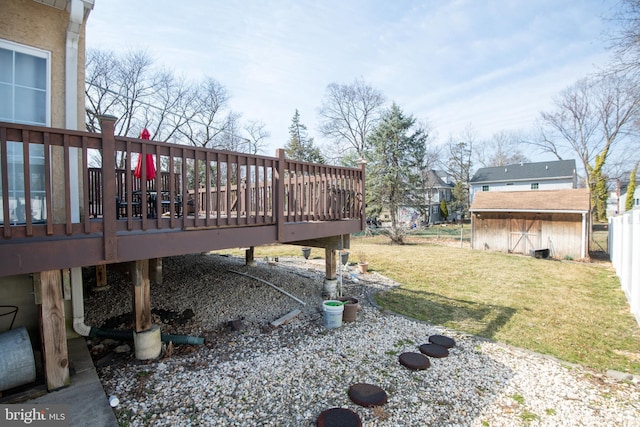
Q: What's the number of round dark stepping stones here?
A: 5